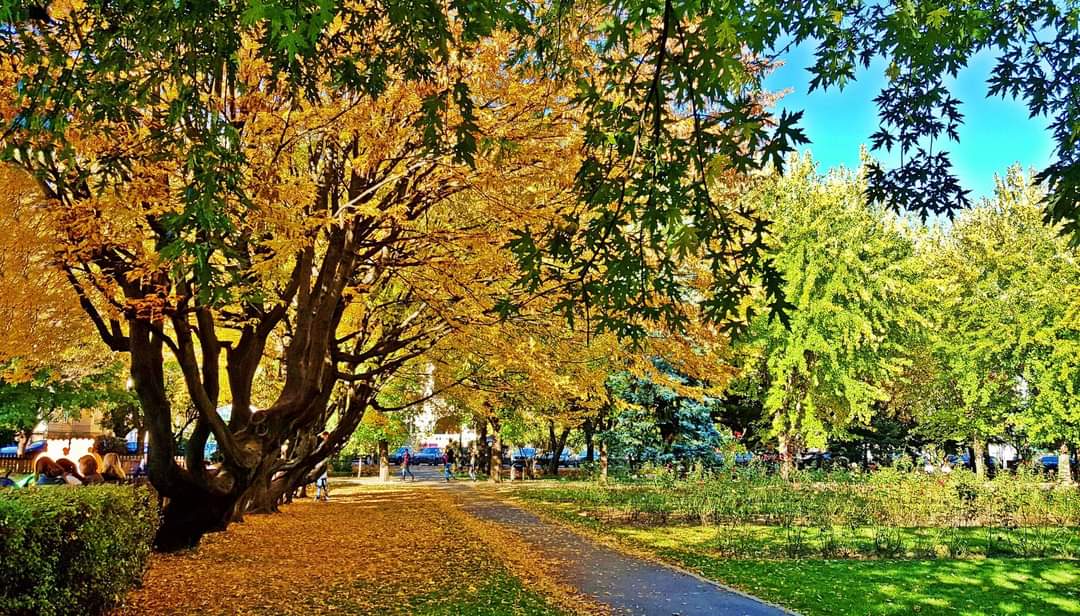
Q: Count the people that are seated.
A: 4